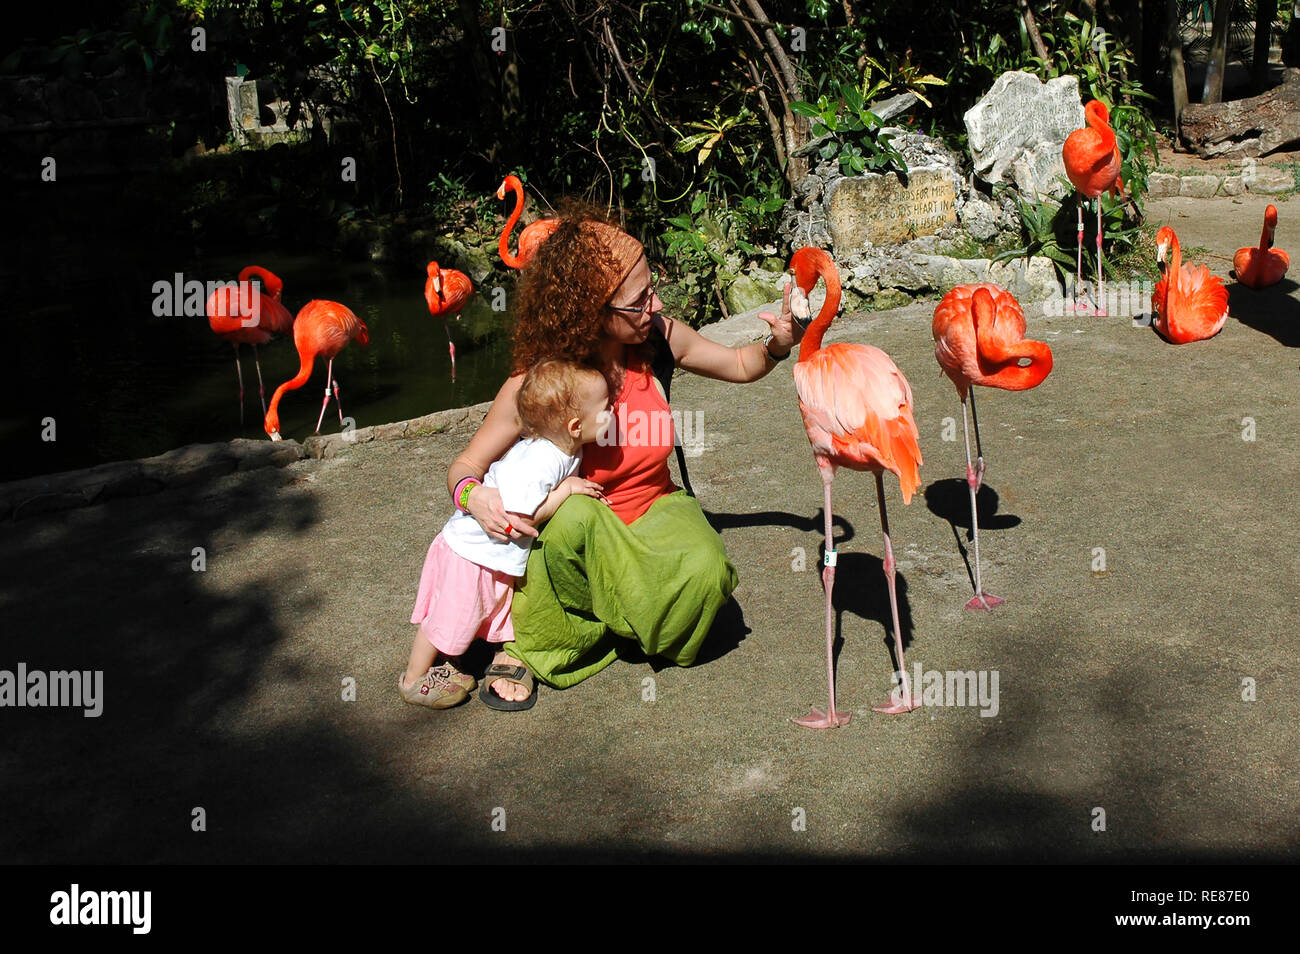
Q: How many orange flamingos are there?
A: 9